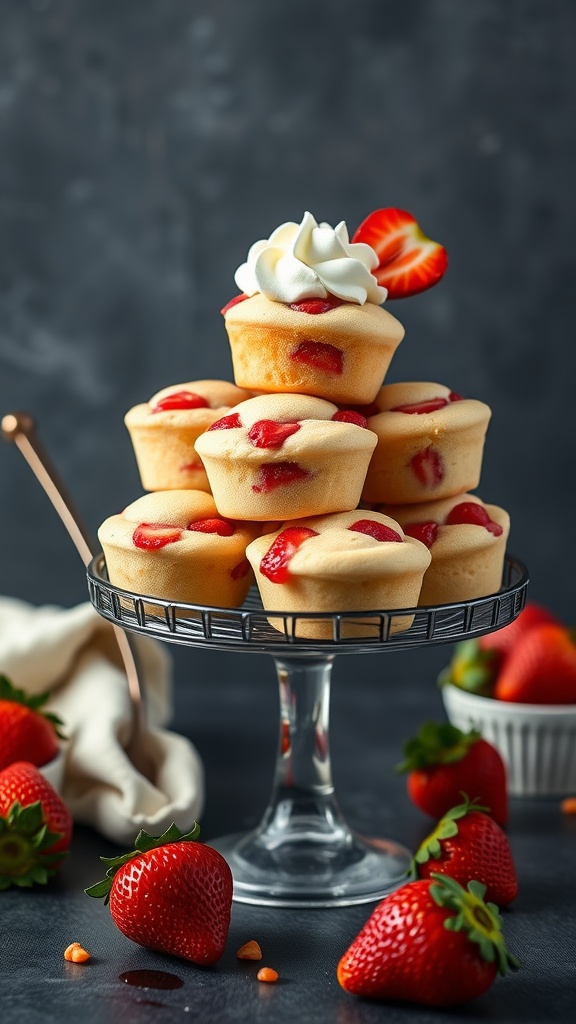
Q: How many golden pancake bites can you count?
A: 7